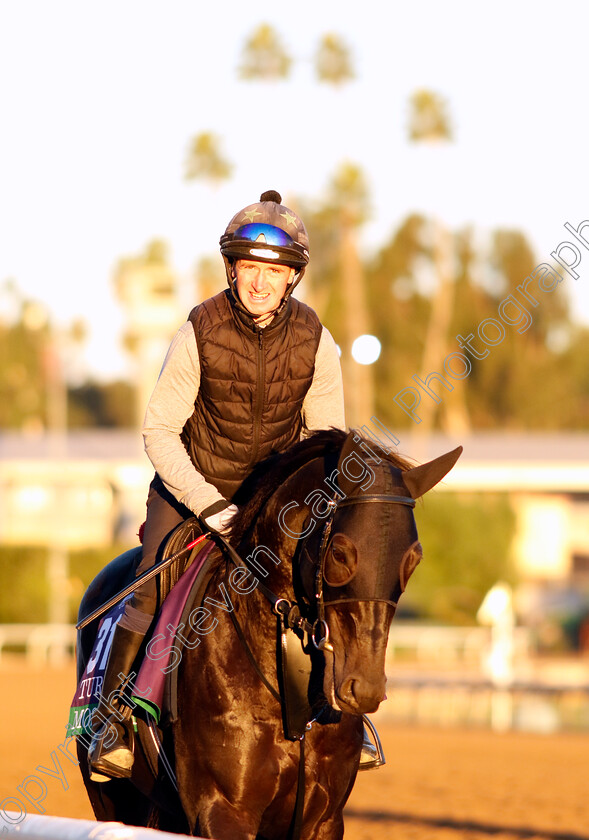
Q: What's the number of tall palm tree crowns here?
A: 5